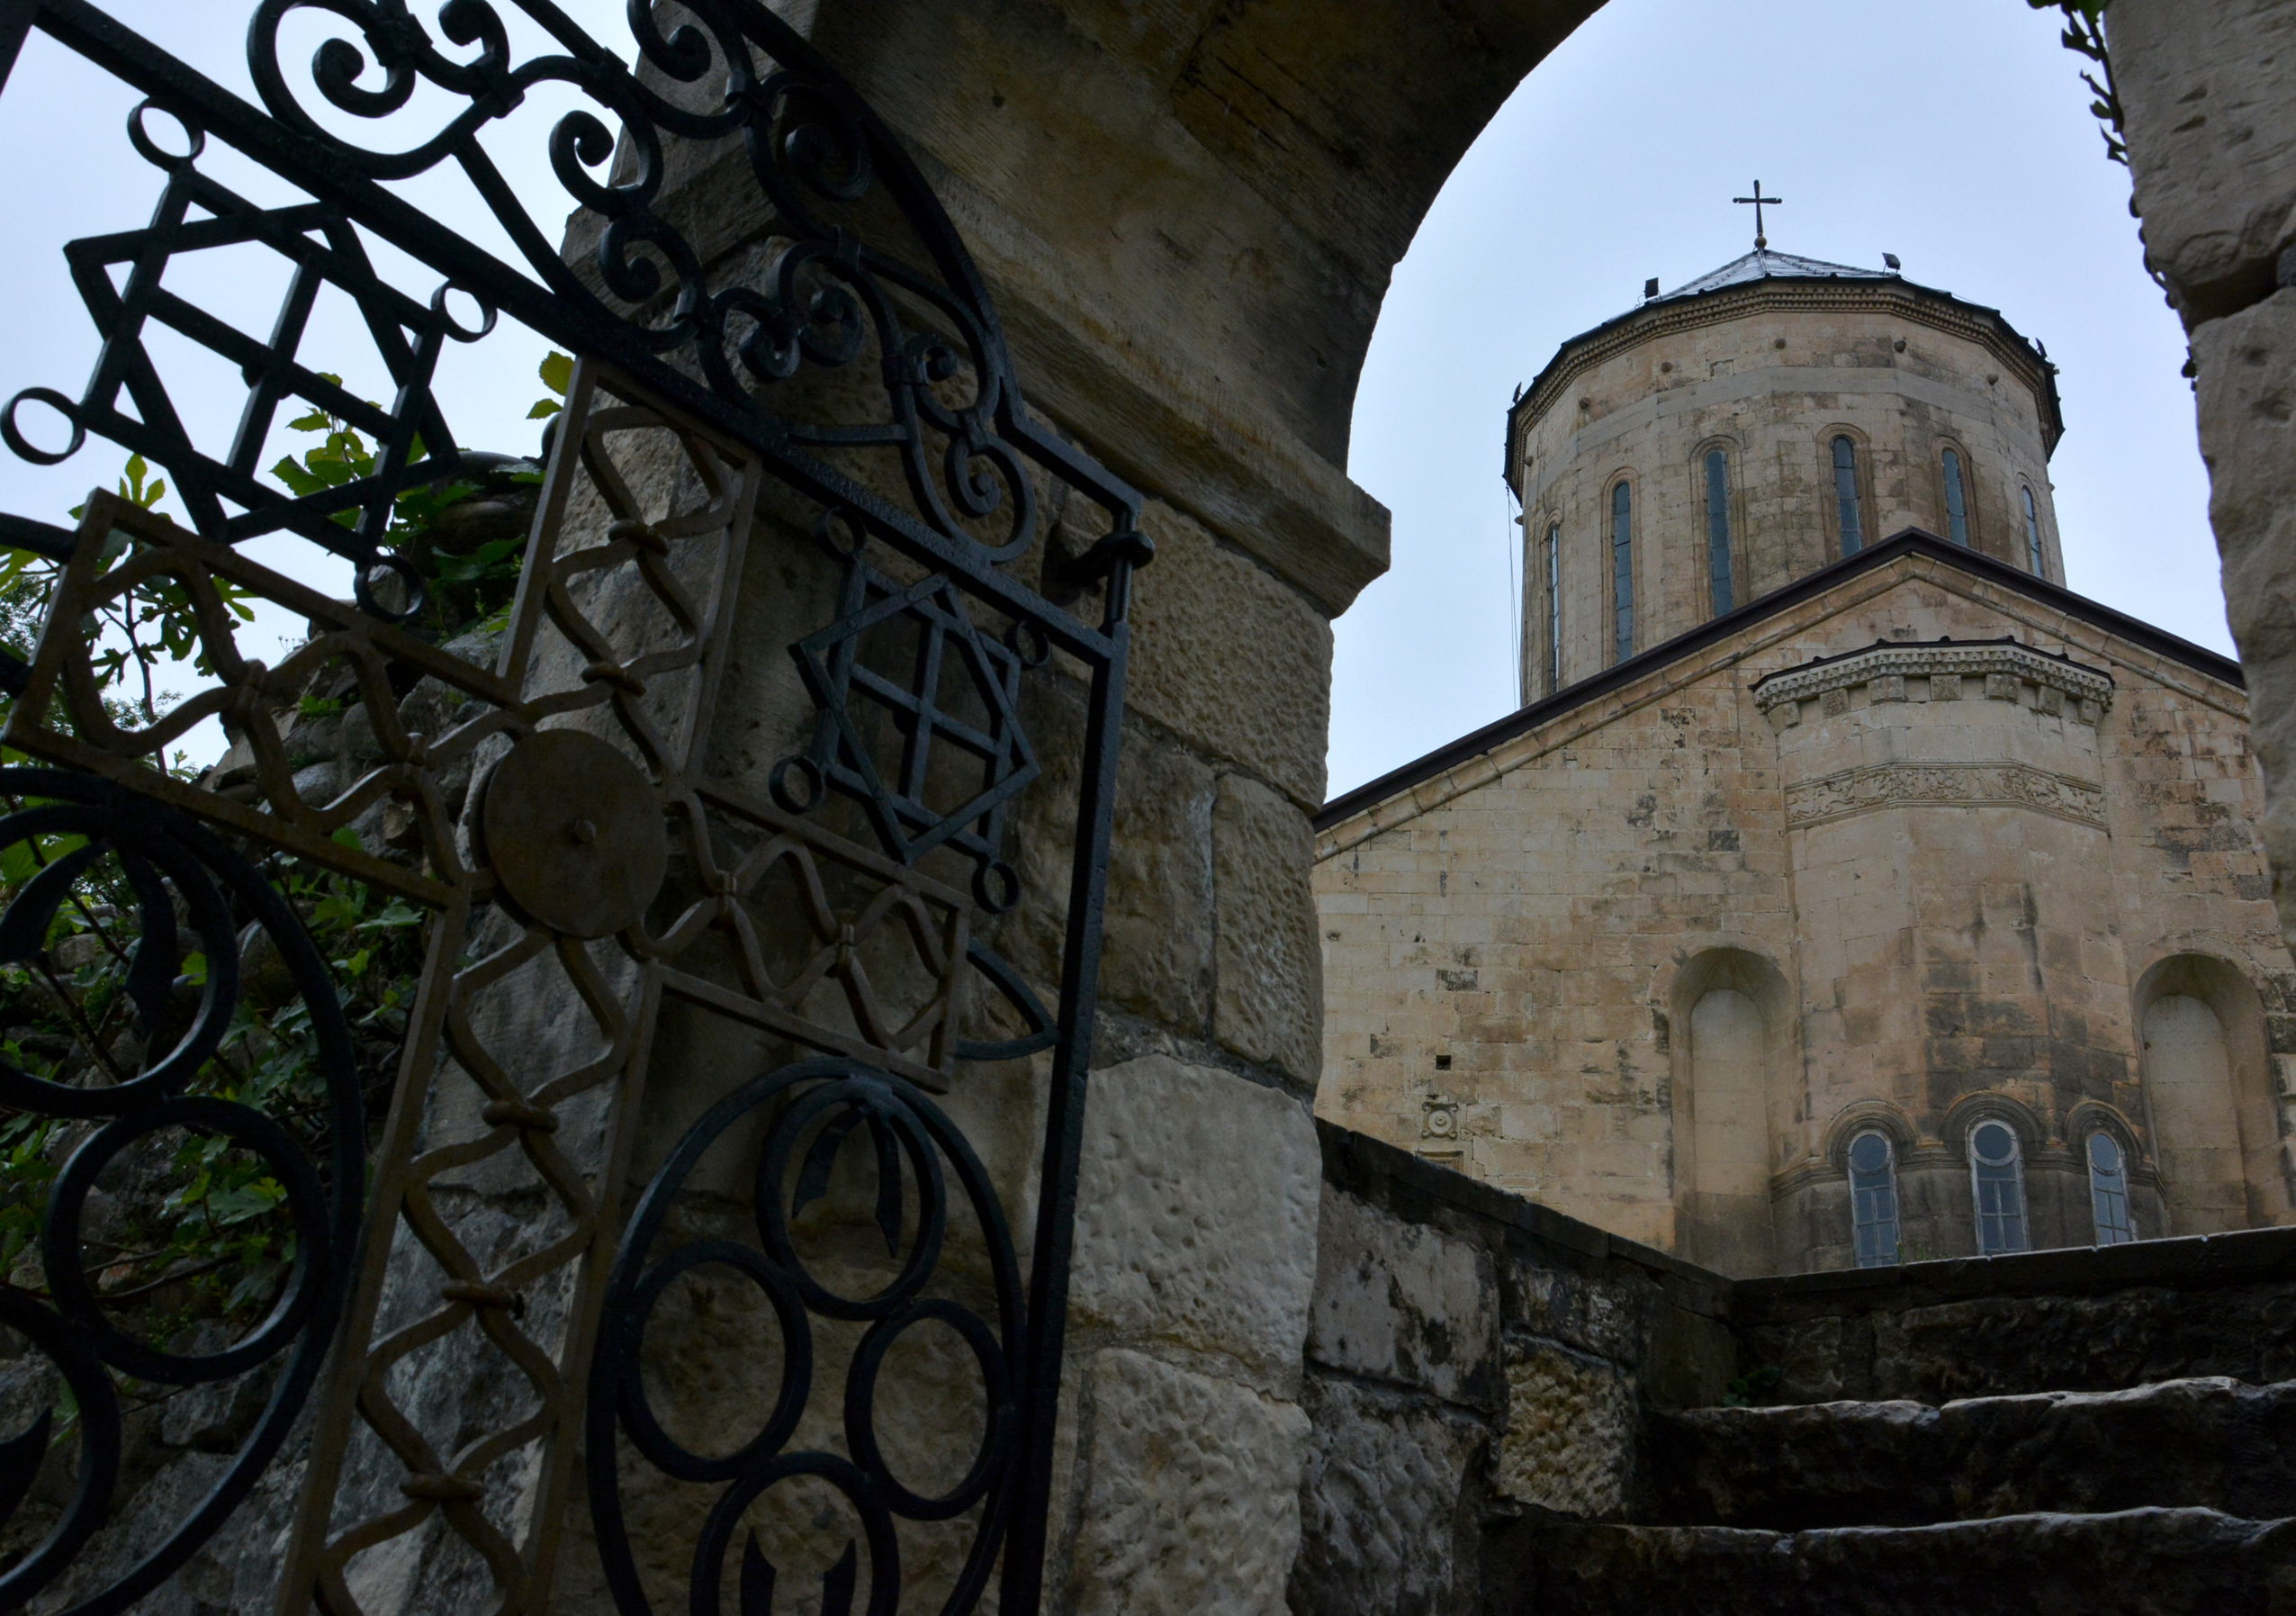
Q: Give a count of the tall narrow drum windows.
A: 6